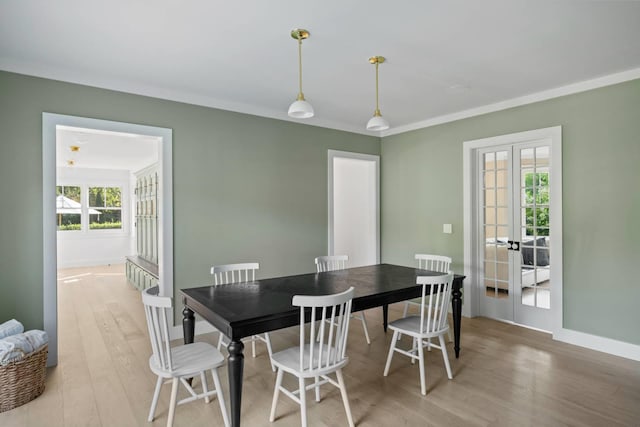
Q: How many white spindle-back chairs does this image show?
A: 6